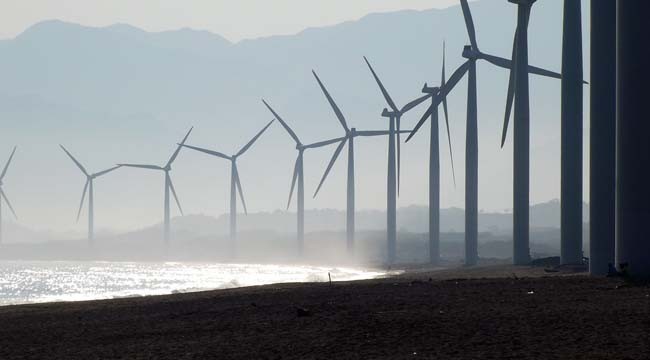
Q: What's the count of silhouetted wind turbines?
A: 13